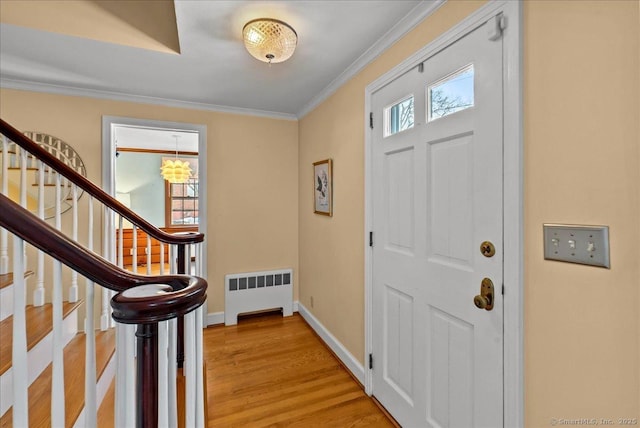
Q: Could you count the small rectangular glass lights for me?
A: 2